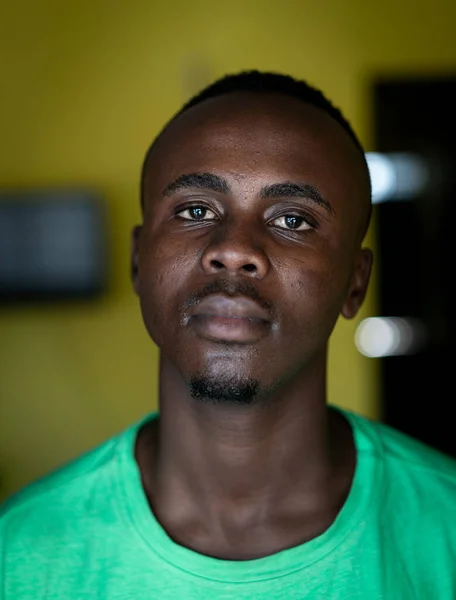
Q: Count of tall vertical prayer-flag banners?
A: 0